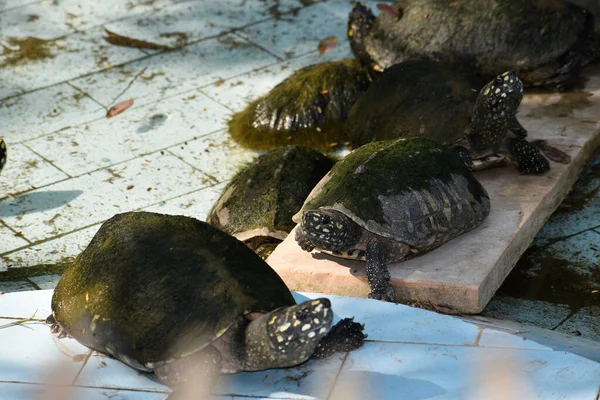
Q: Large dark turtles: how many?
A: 6